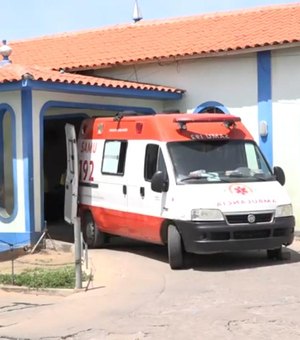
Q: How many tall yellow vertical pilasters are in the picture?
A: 0